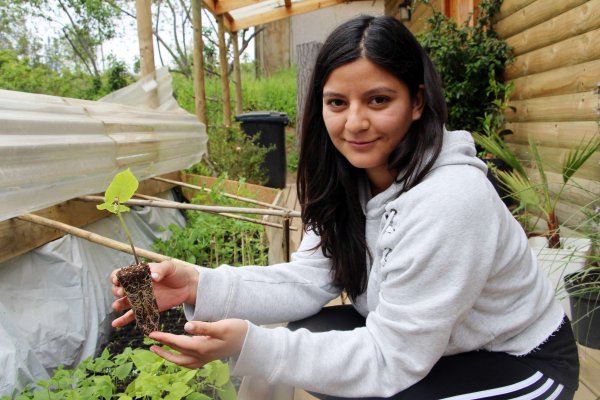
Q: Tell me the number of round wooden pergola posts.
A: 4